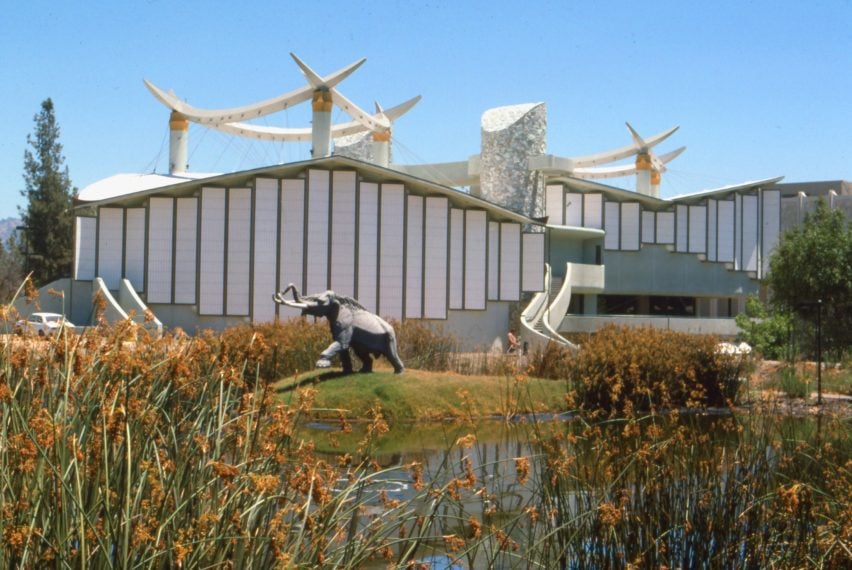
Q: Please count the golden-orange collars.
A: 5